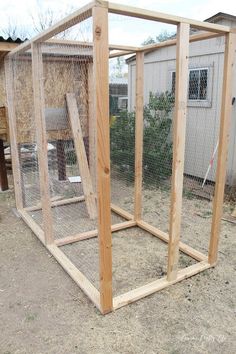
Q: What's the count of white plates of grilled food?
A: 0